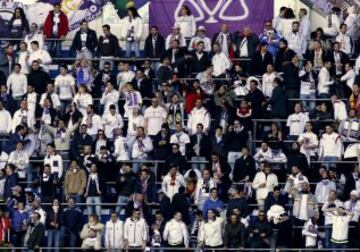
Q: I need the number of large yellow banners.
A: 0